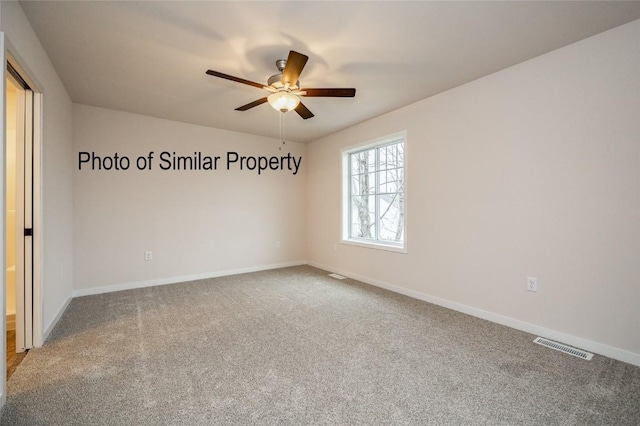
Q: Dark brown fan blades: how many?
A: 5